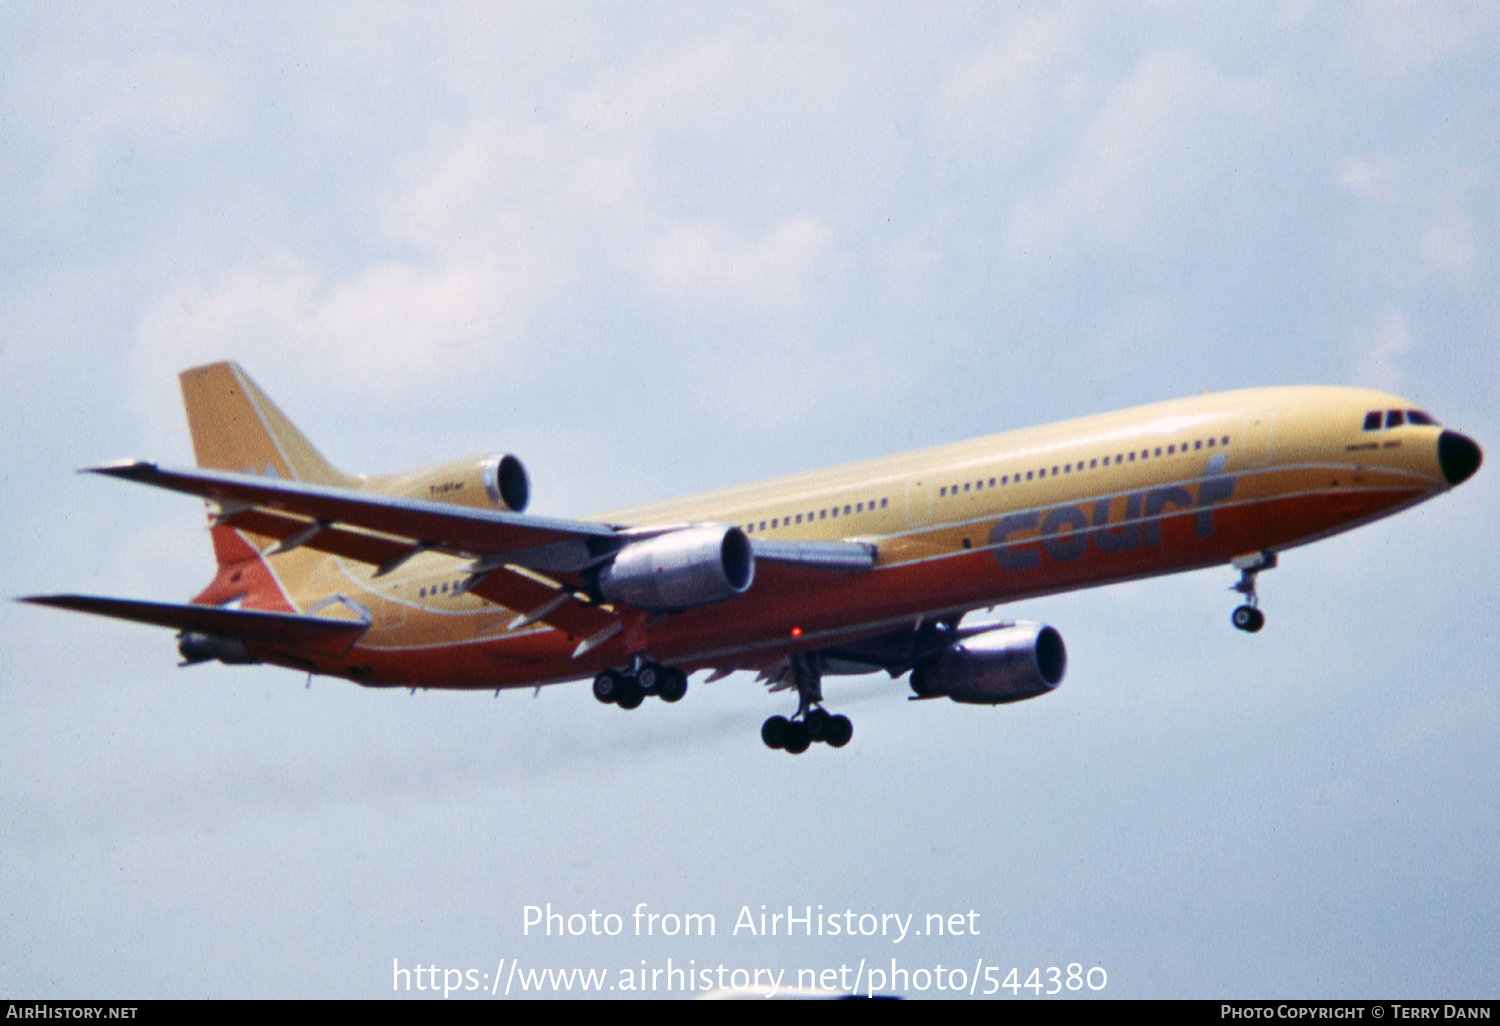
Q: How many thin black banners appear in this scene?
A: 1